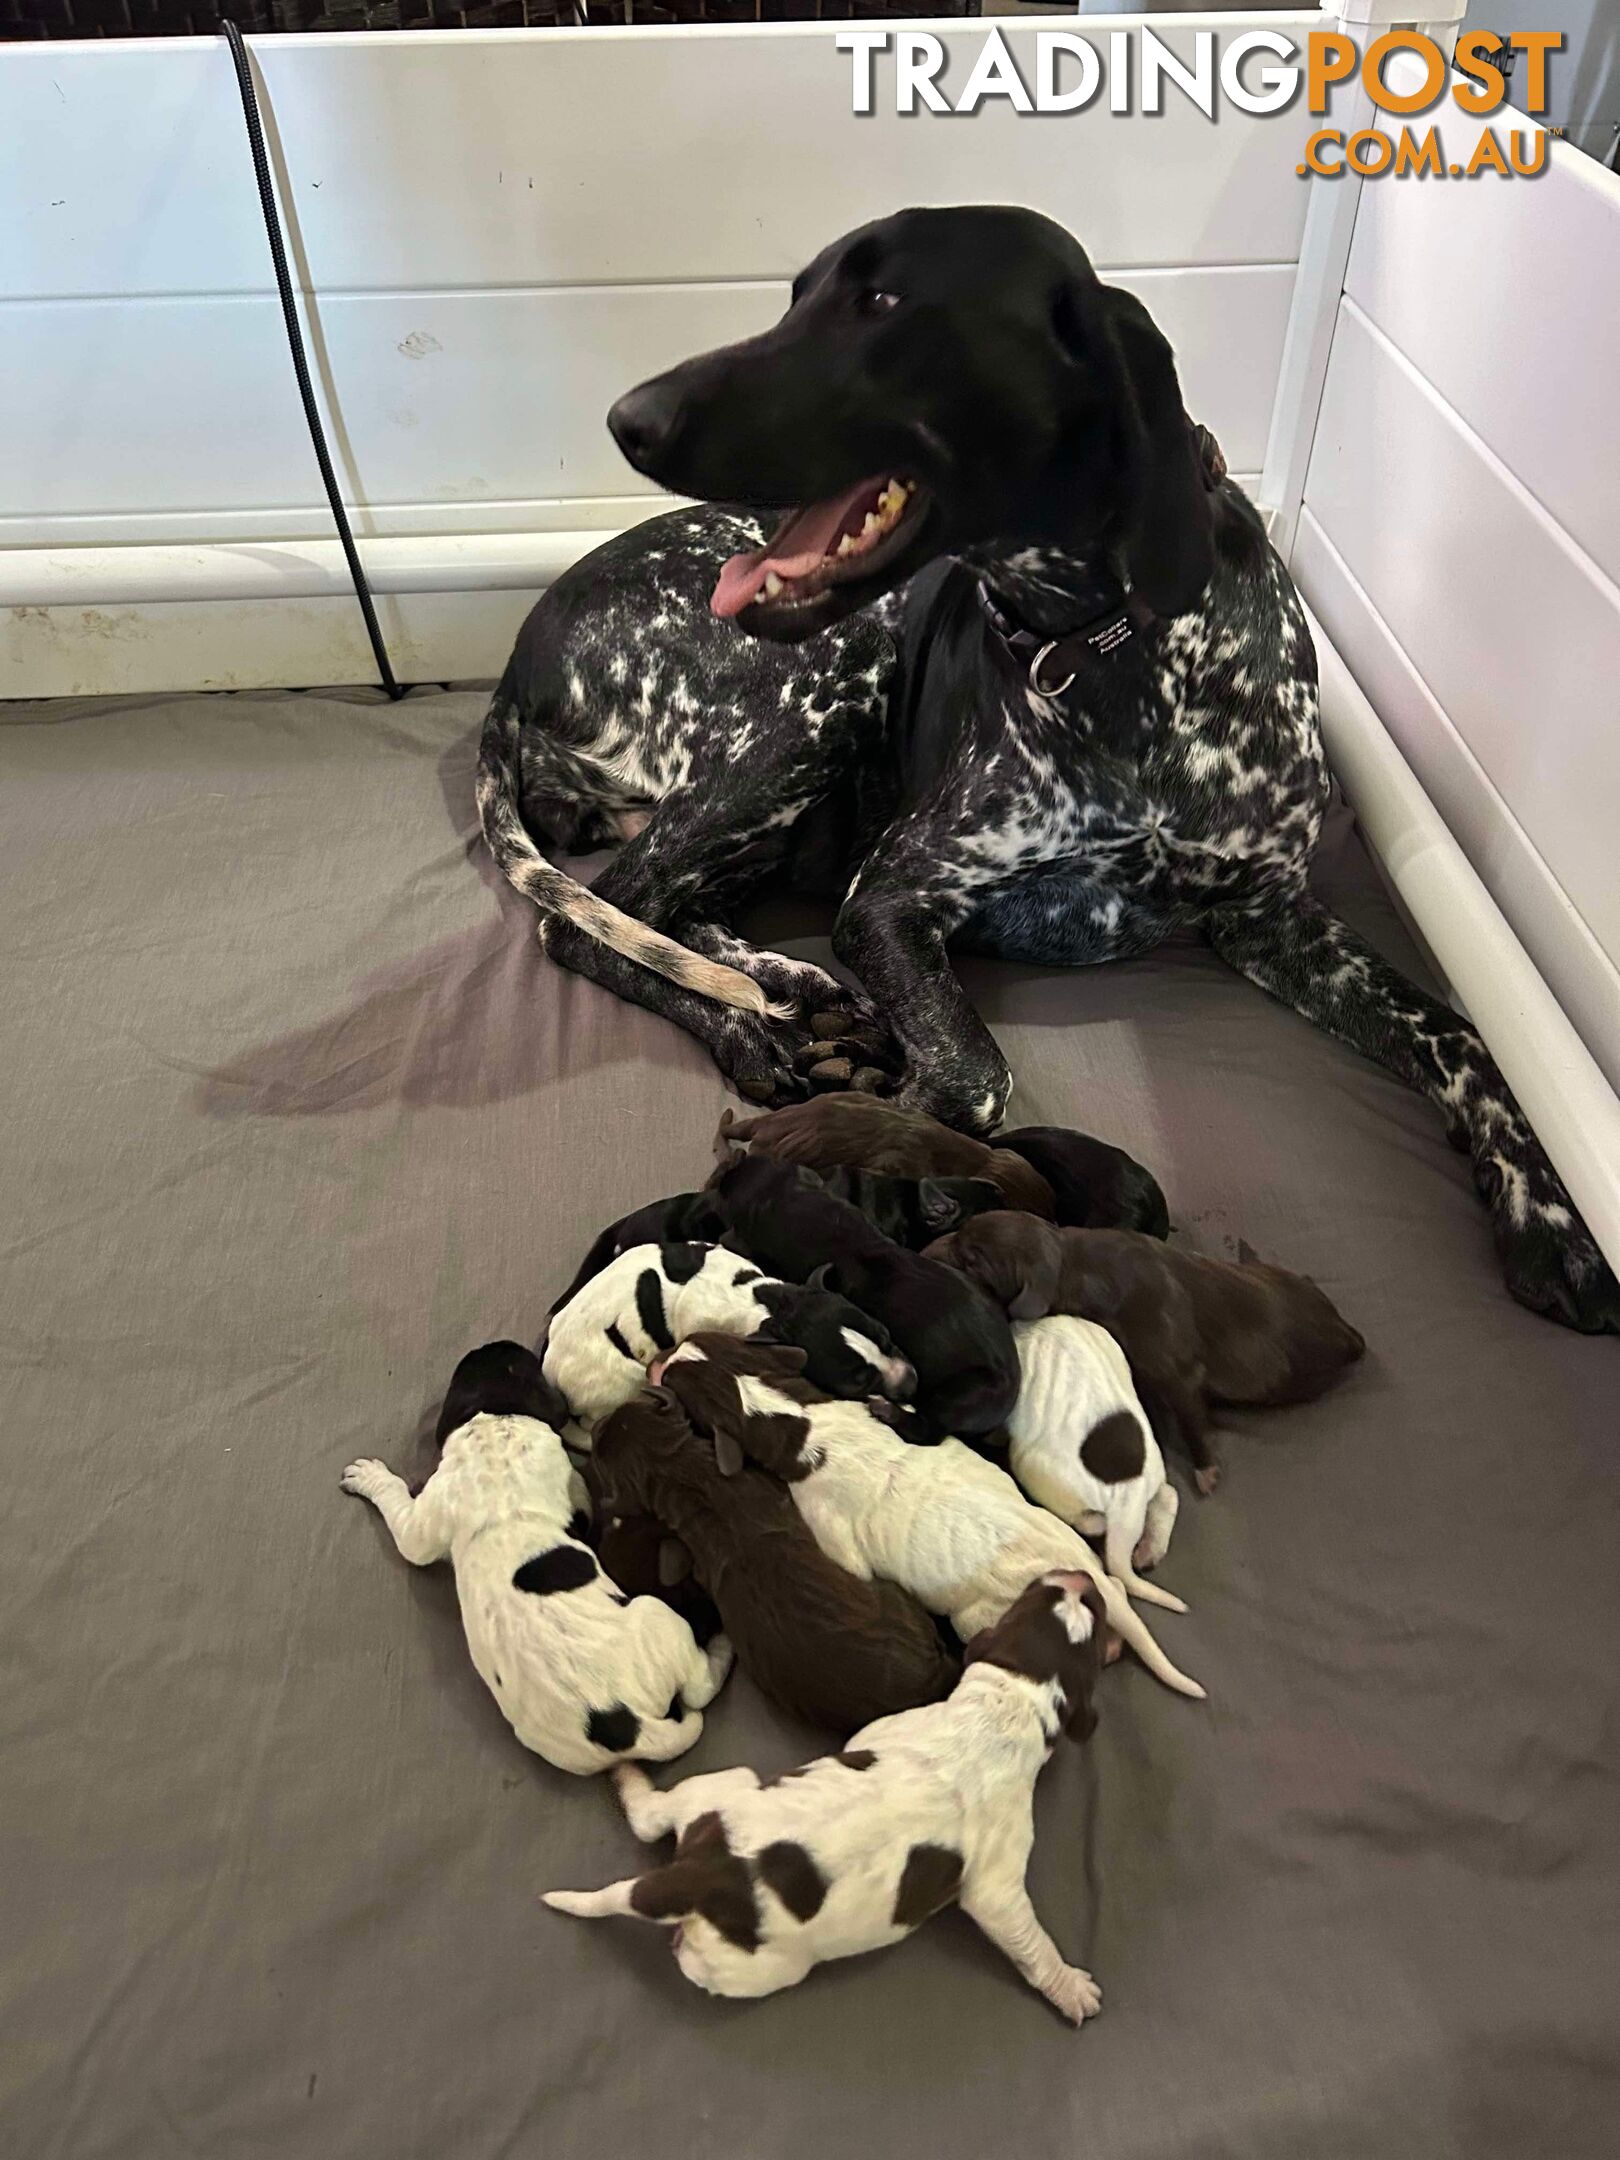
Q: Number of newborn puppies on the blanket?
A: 13